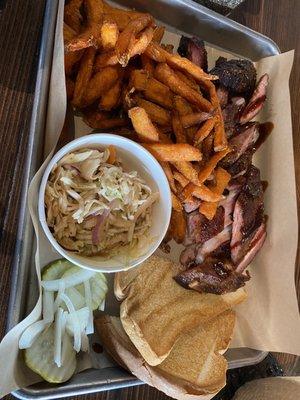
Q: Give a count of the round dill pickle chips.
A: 3